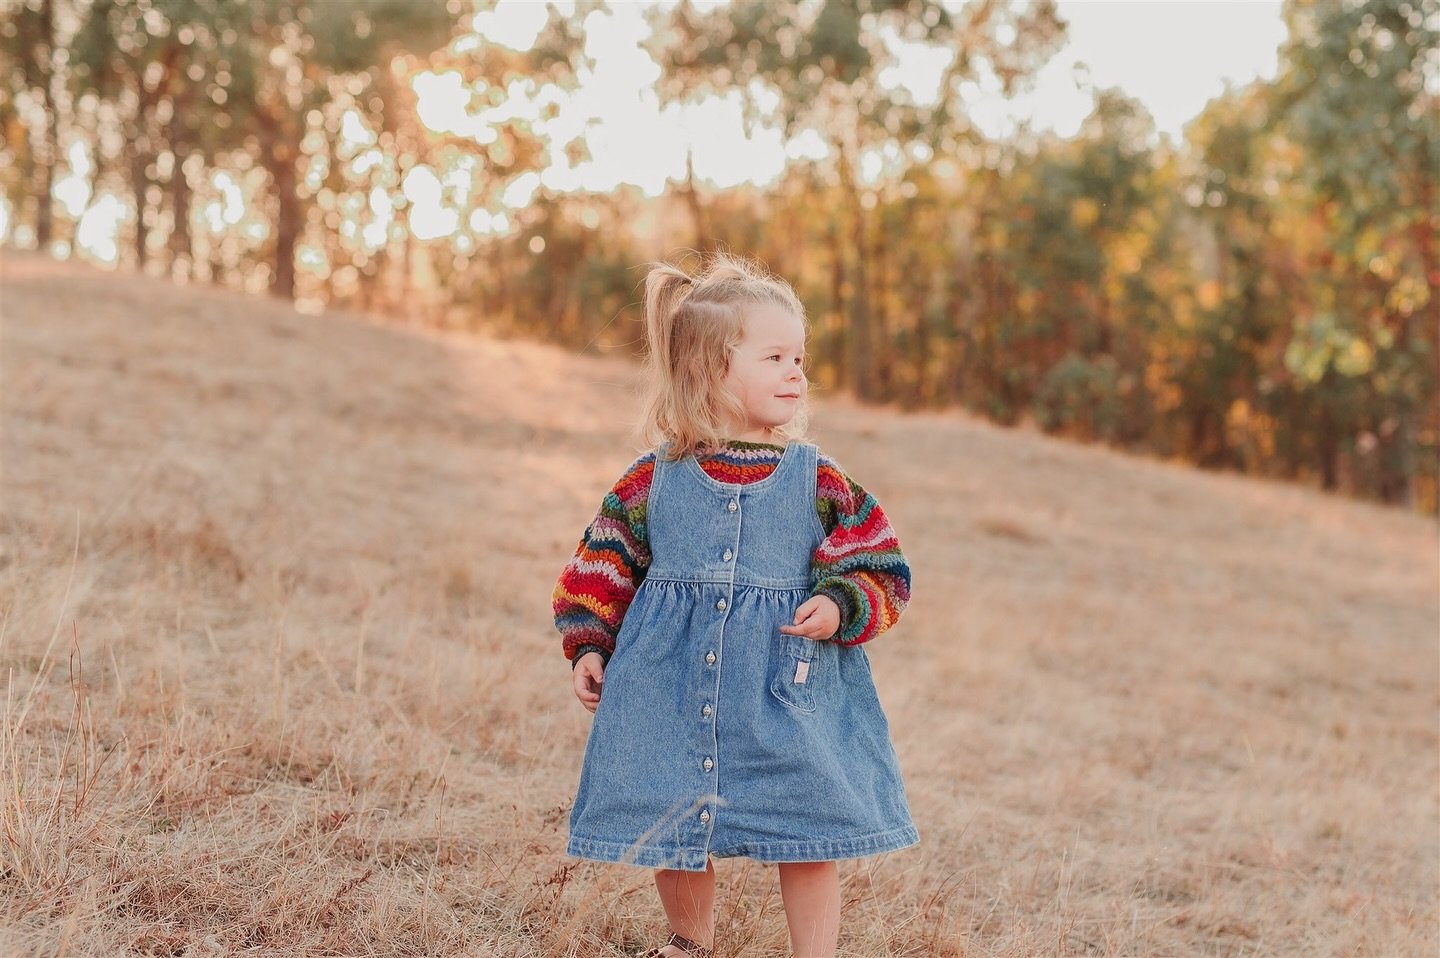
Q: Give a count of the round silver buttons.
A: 7